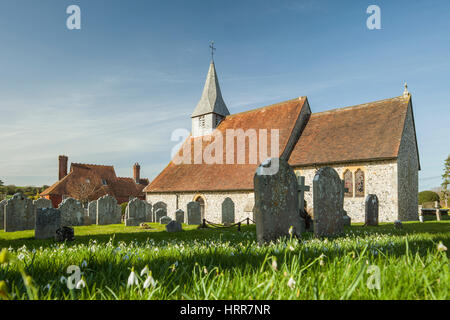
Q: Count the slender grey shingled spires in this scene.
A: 1